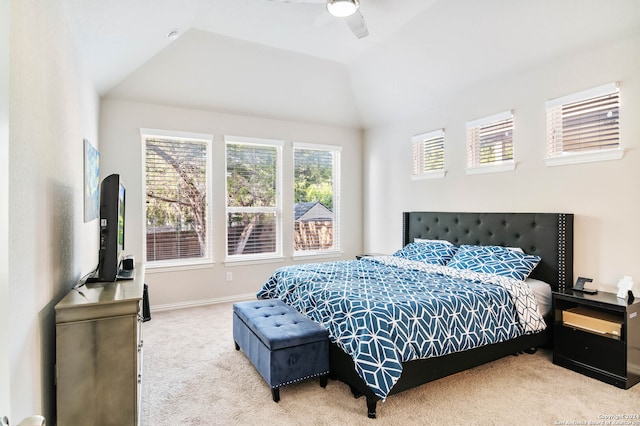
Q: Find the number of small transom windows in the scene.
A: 3